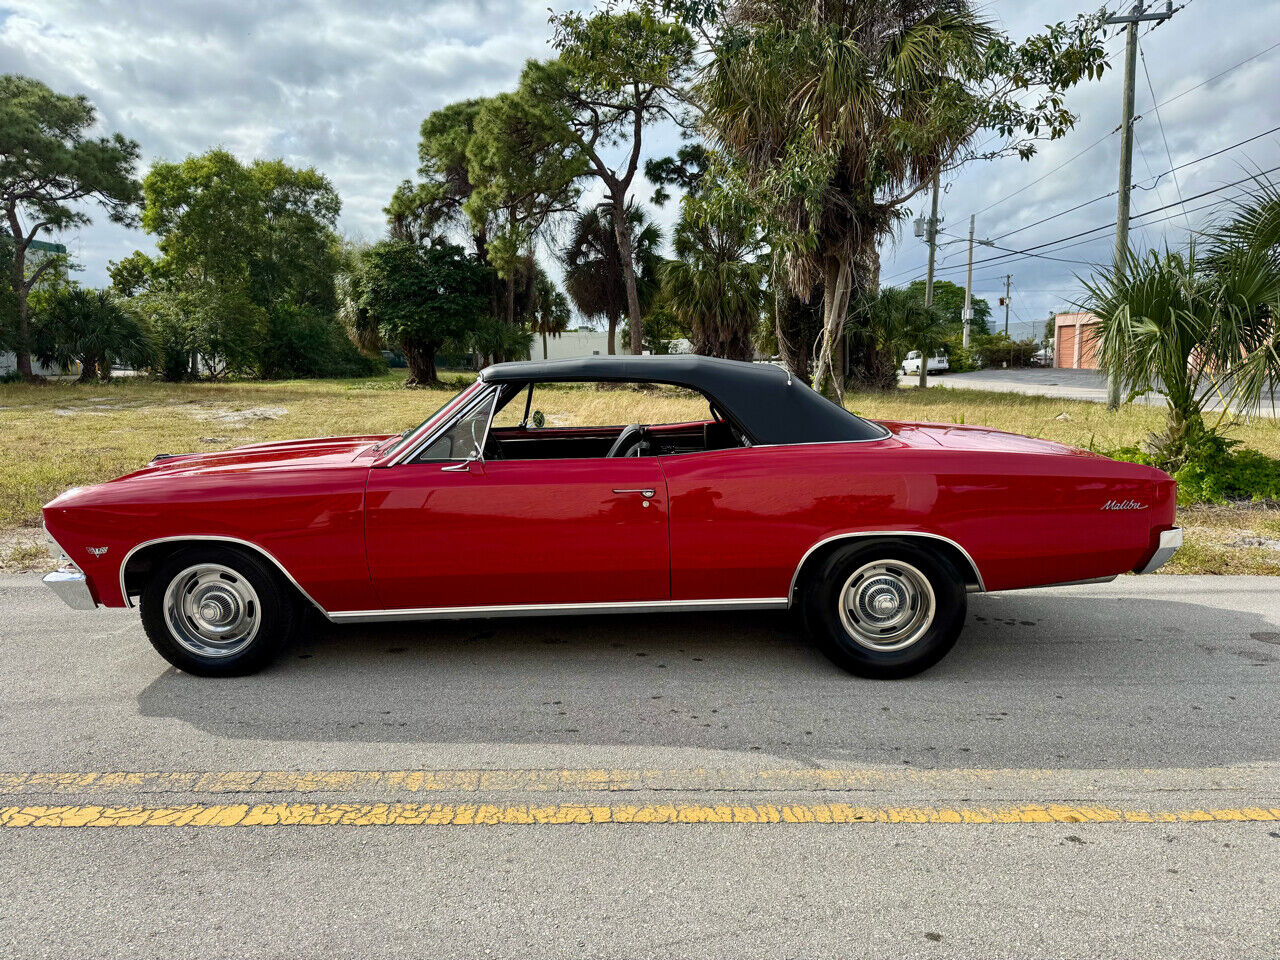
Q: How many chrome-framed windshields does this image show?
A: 1